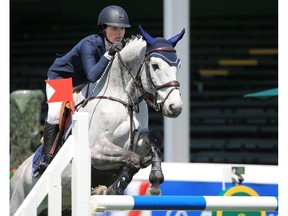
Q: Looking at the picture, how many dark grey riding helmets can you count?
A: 1